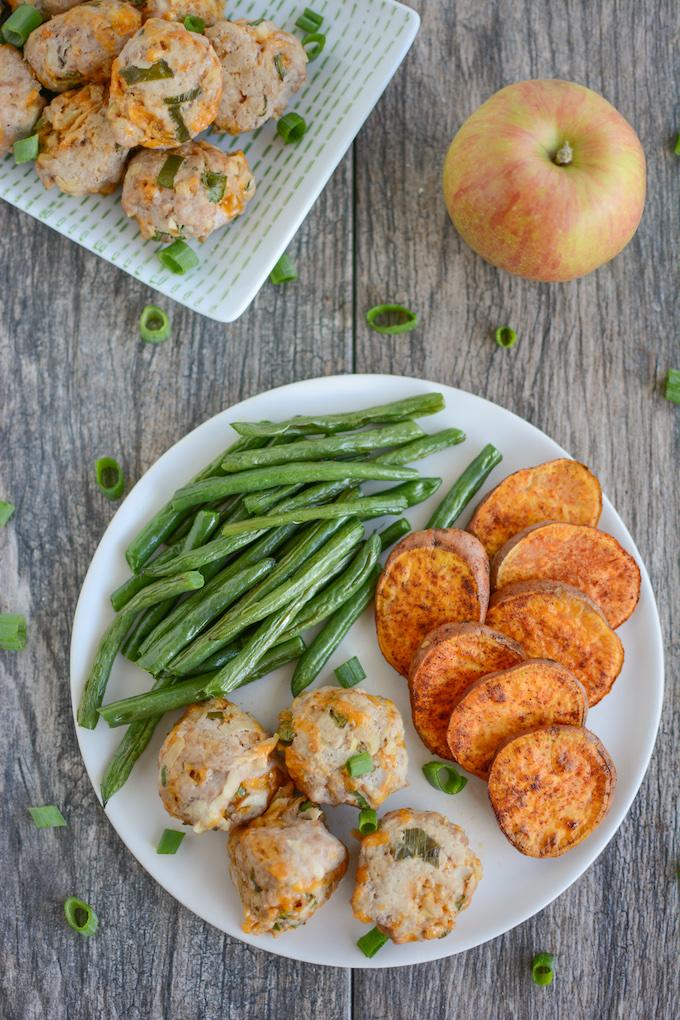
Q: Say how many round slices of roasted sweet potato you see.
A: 7